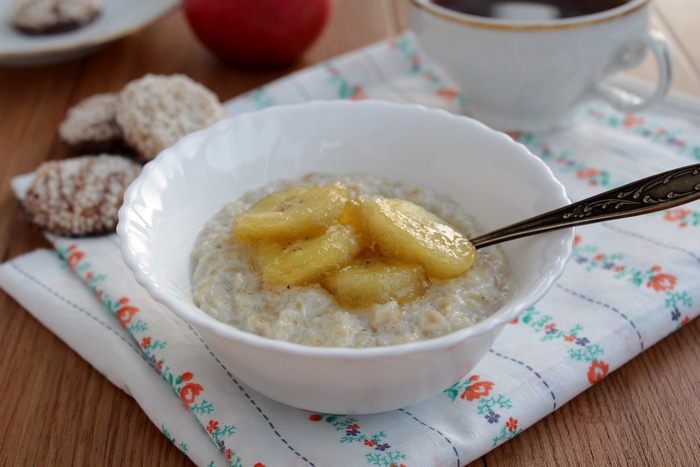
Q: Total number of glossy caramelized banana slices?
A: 4